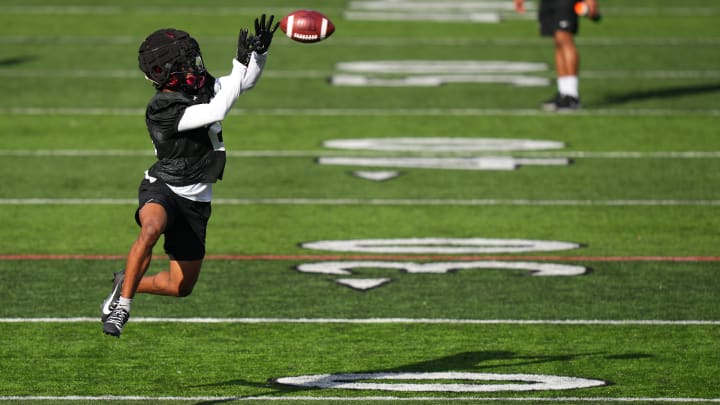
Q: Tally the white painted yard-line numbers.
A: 5